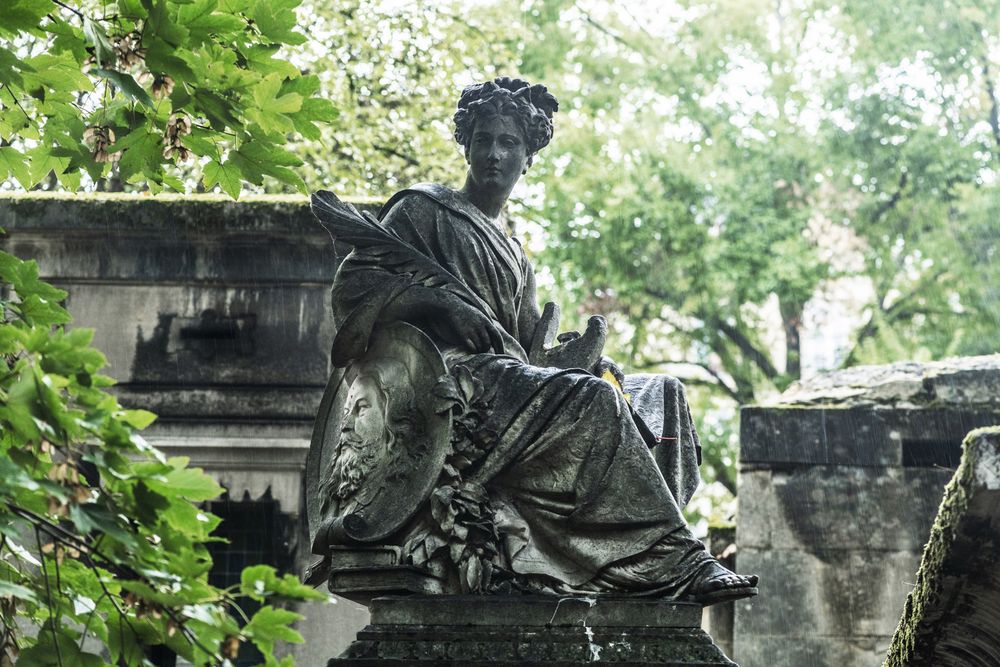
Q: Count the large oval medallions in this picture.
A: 1